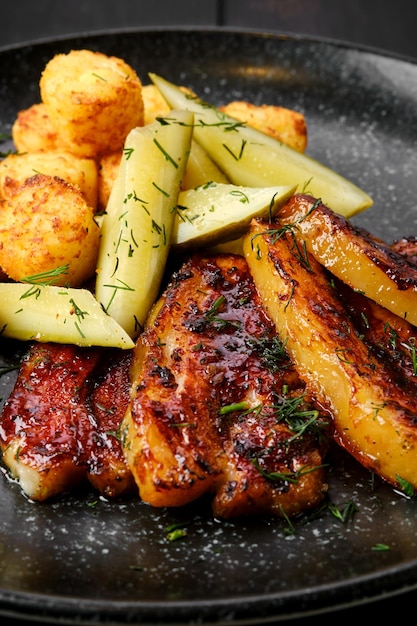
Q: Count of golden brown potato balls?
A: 7